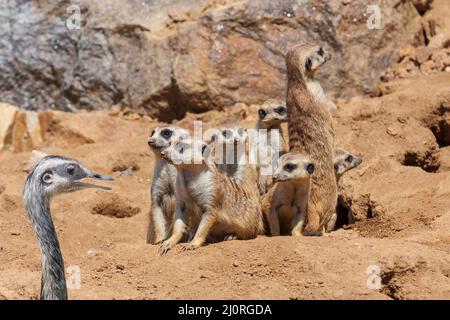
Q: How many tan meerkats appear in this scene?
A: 7